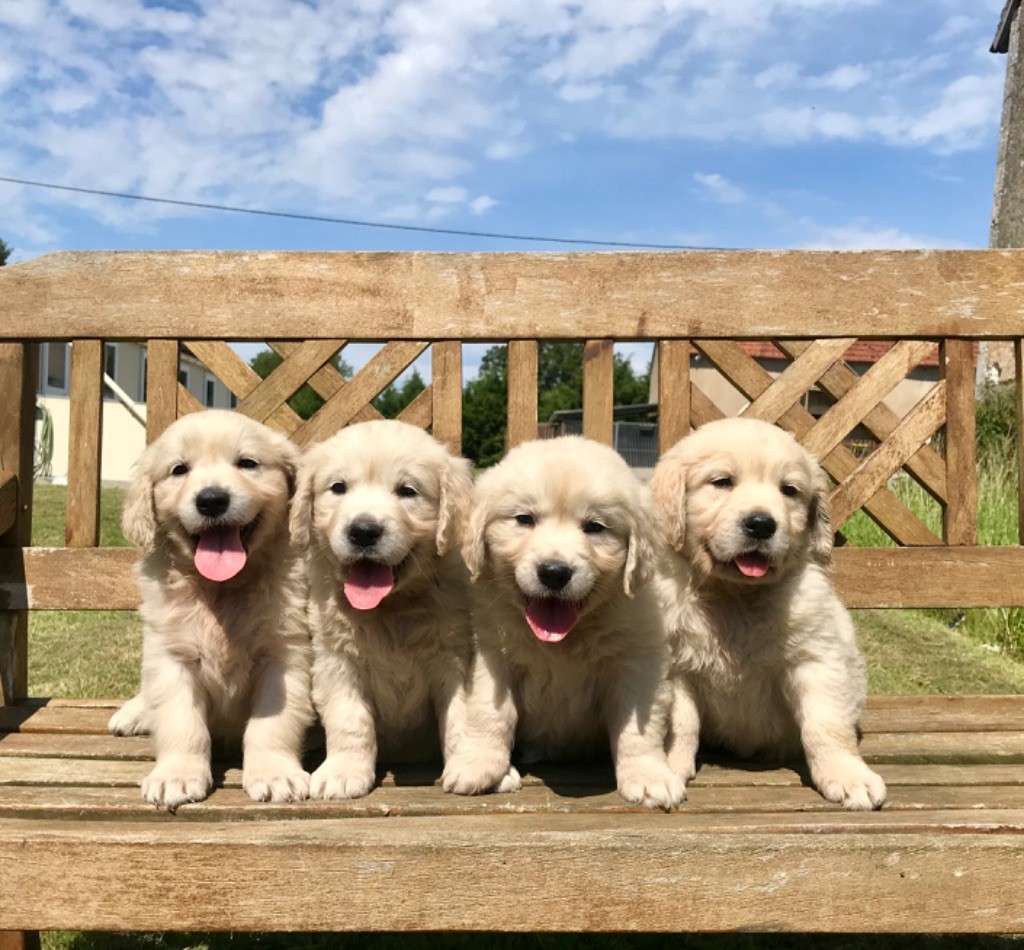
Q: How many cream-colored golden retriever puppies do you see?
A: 4